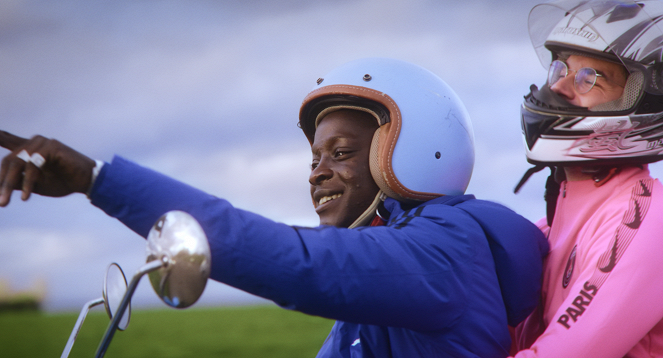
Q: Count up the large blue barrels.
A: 0